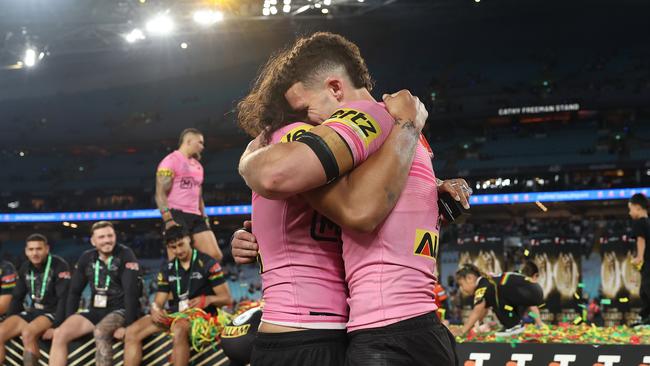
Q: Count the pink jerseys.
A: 3